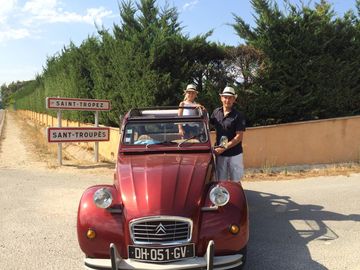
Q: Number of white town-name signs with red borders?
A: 2